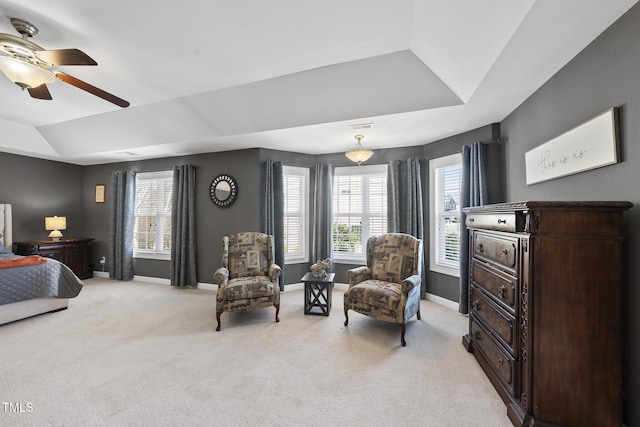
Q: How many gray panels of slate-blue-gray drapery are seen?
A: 6